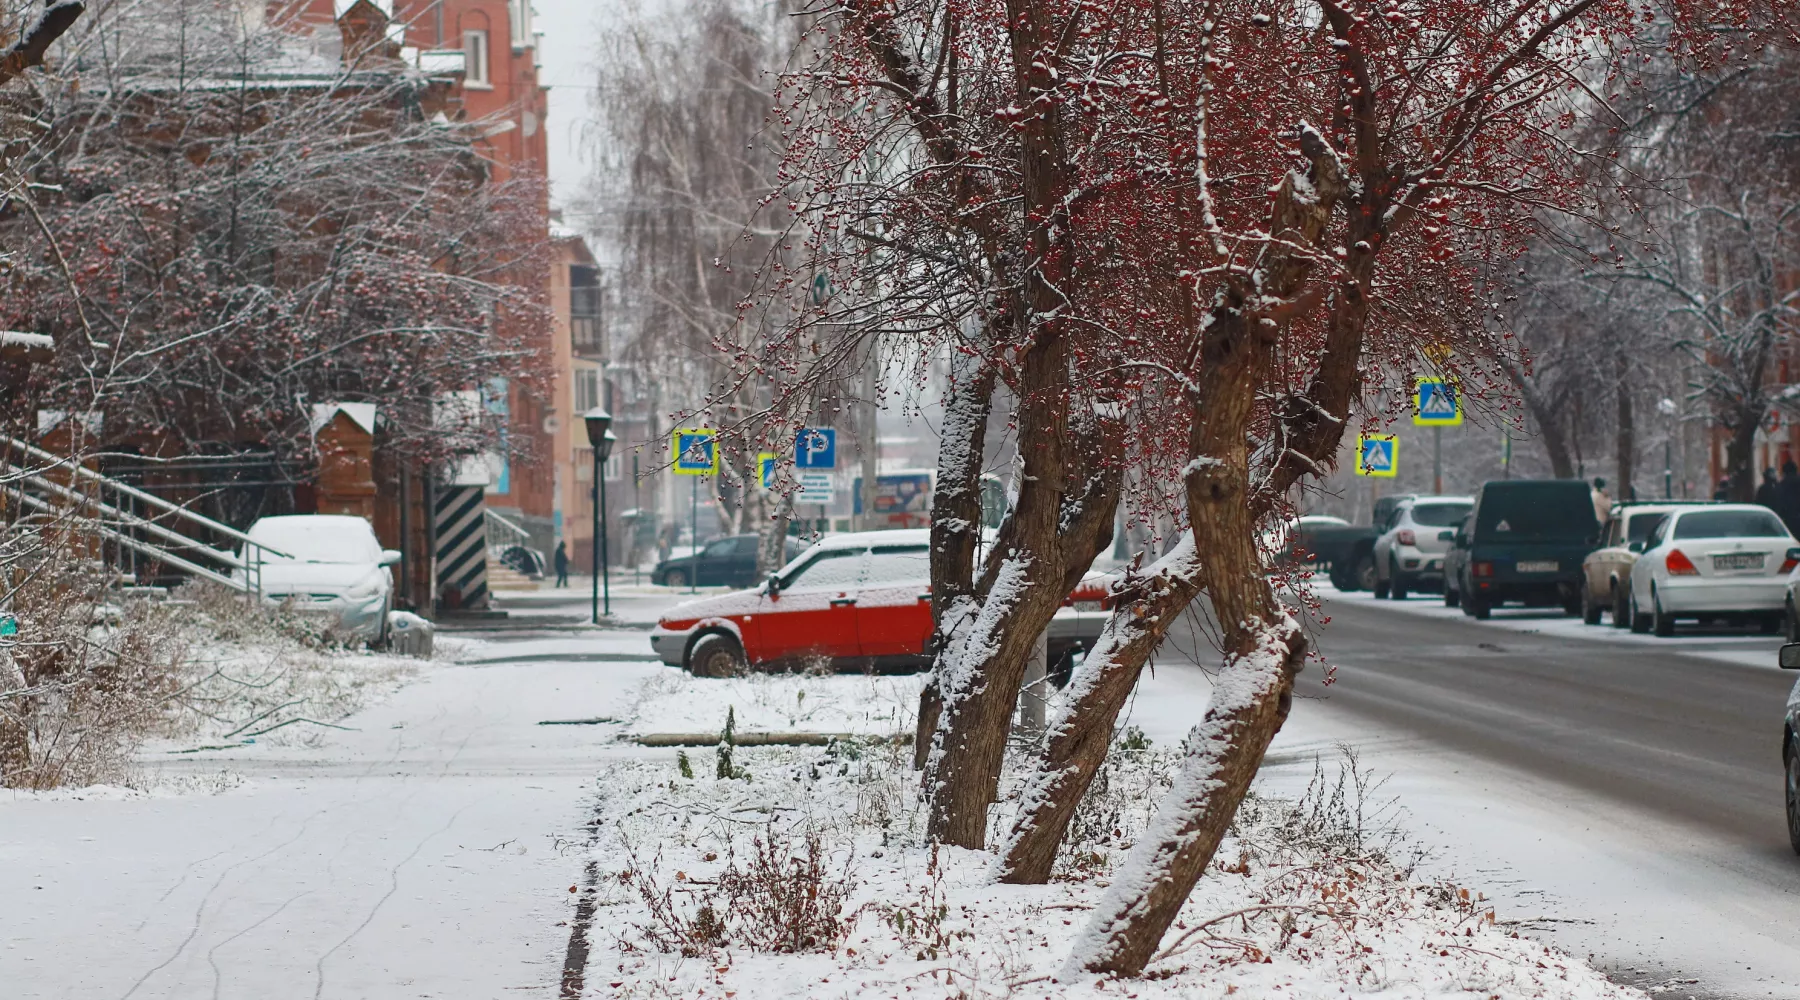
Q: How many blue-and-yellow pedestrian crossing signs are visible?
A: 4